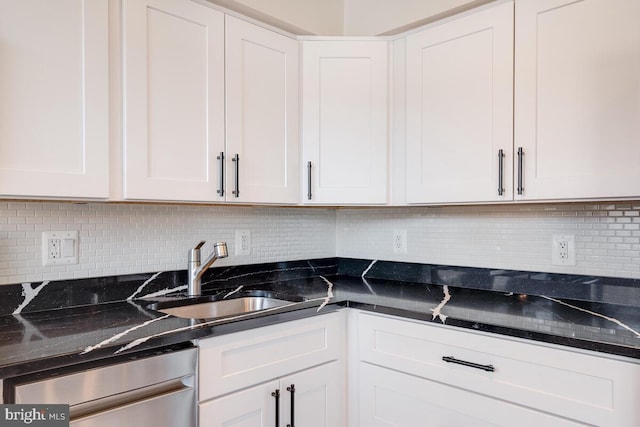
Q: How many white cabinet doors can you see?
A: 8